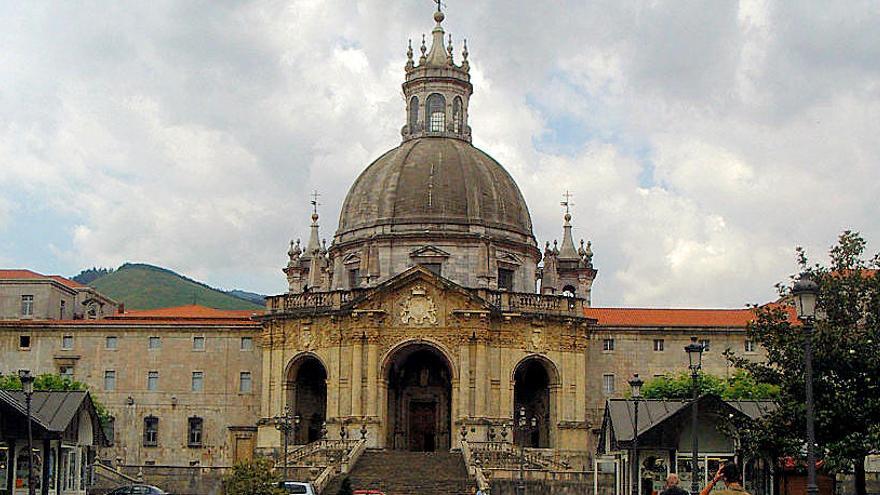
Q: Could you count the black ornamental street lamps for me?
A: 6